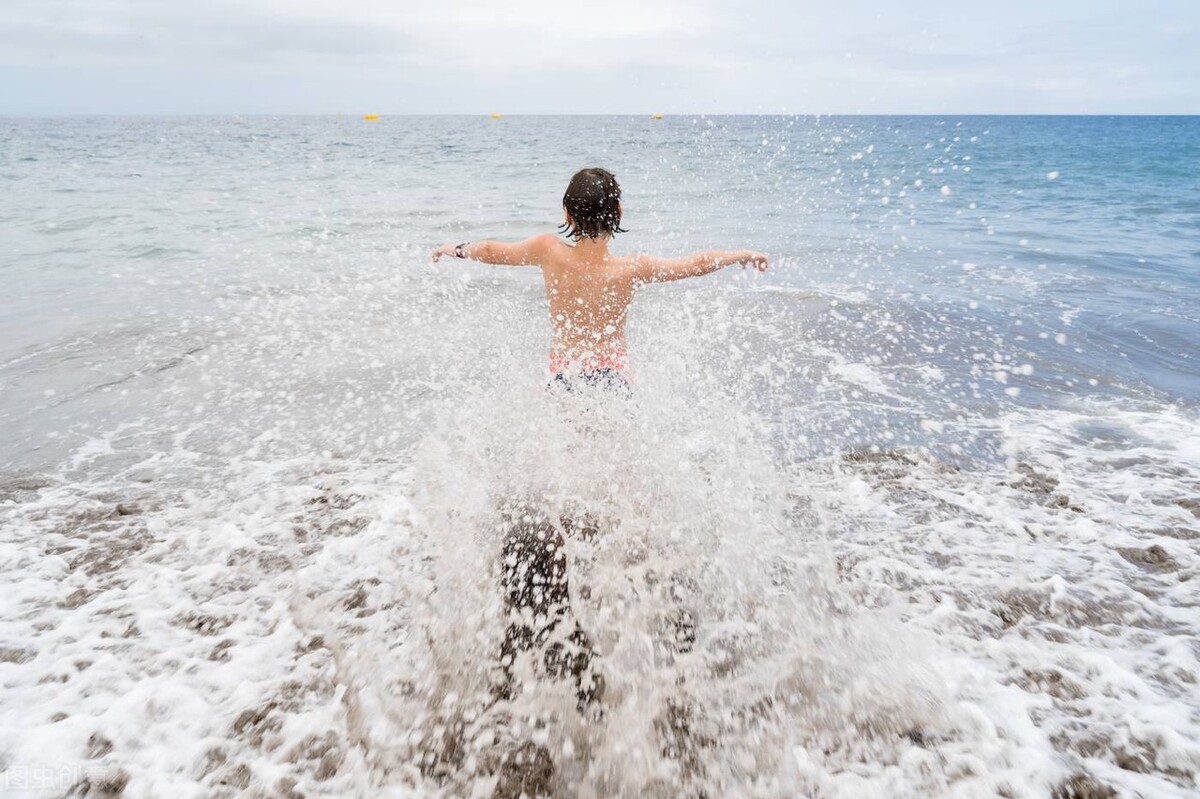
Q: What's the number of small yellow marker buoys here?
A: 3